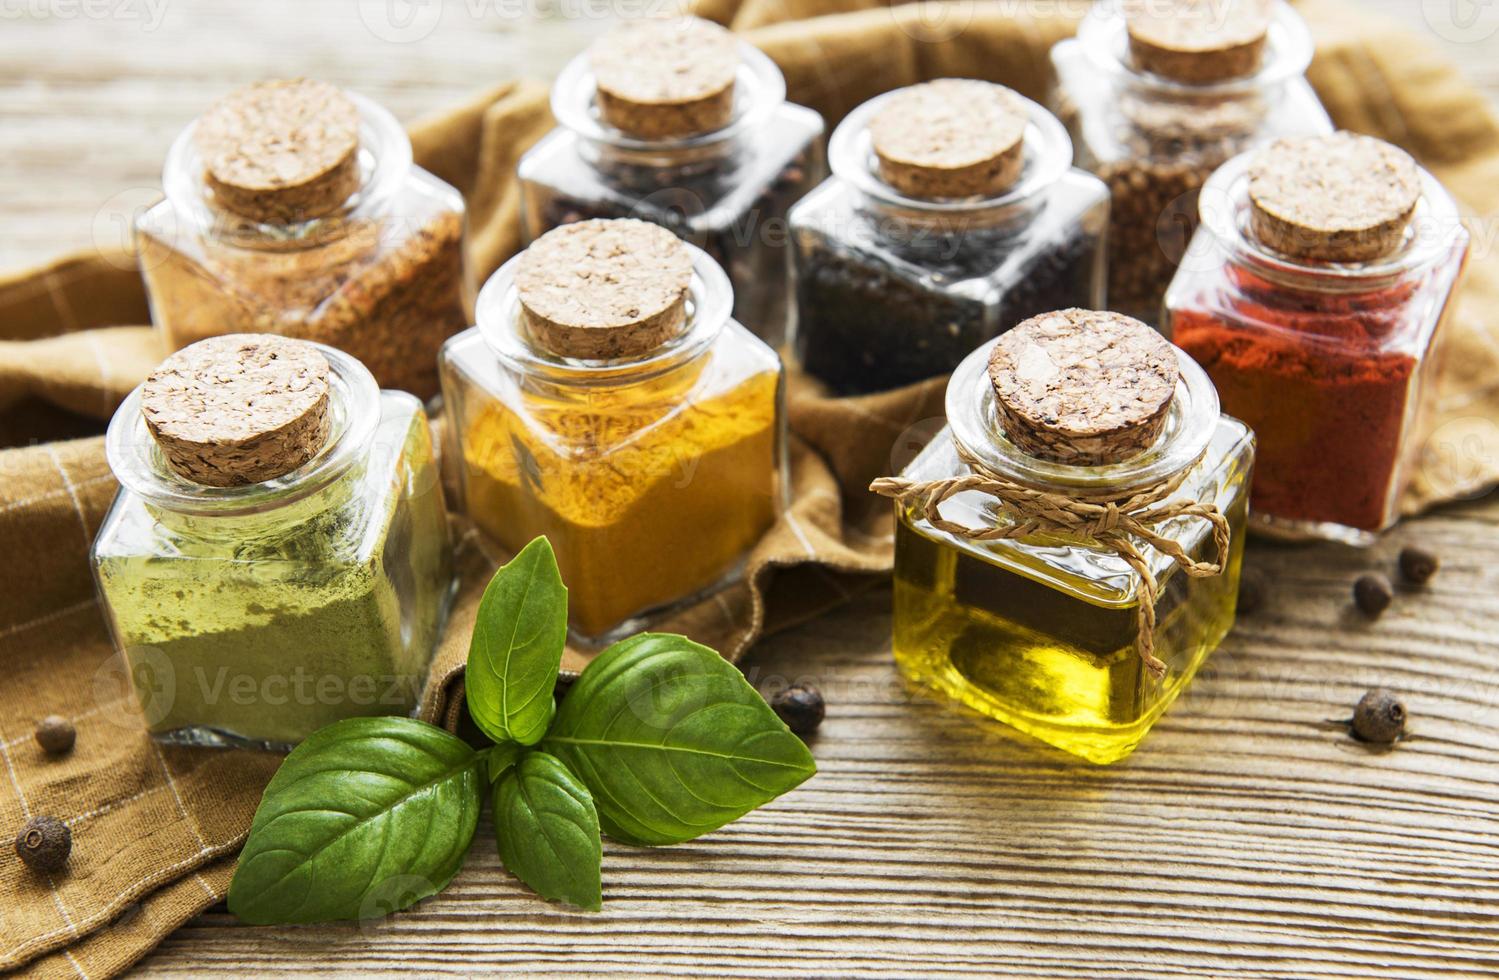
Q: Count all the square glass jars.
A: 8